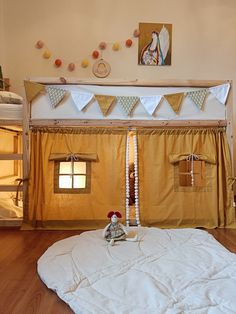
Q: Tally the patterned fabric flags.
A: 3